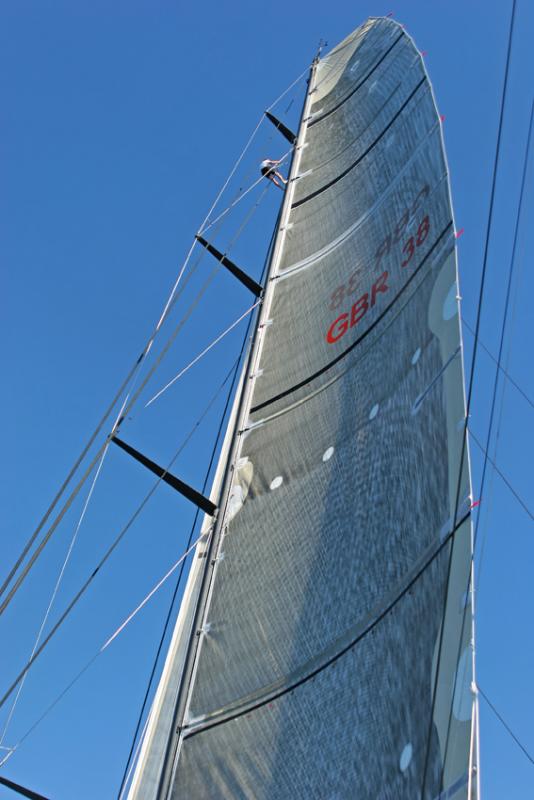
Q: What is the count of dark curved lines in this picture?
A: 4